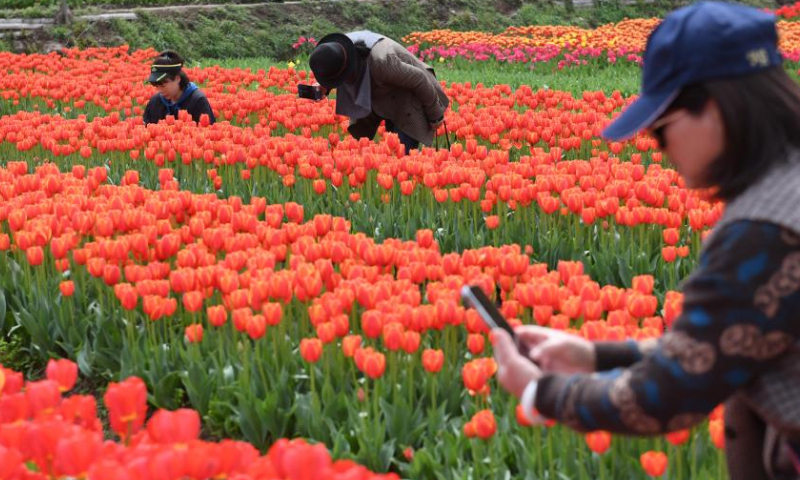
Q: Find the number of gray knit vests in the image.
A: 1